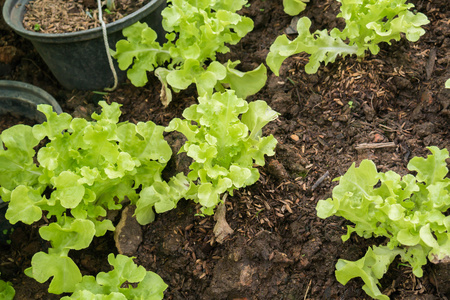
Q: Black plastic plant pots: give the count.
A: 2